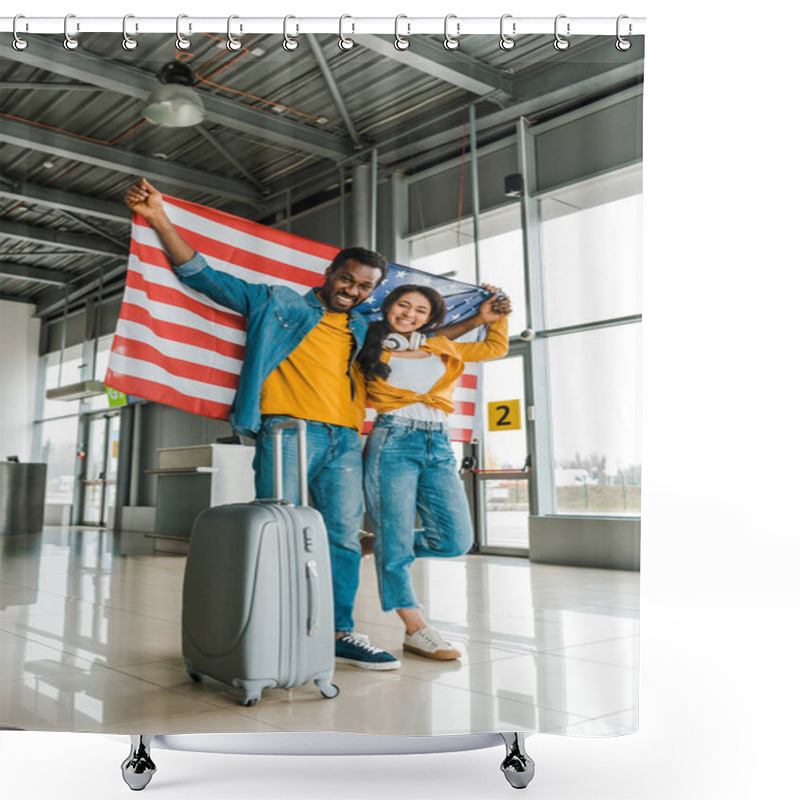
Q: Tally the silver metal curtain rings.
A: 12